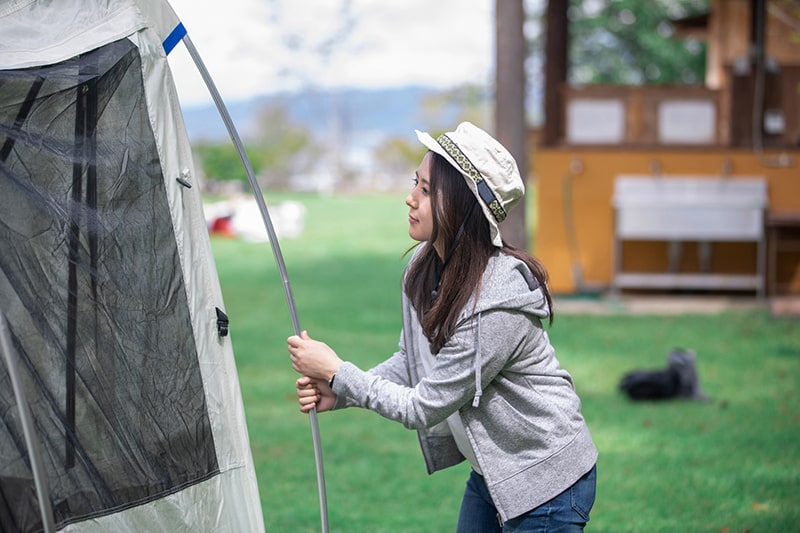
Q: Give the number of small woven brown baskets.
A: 0